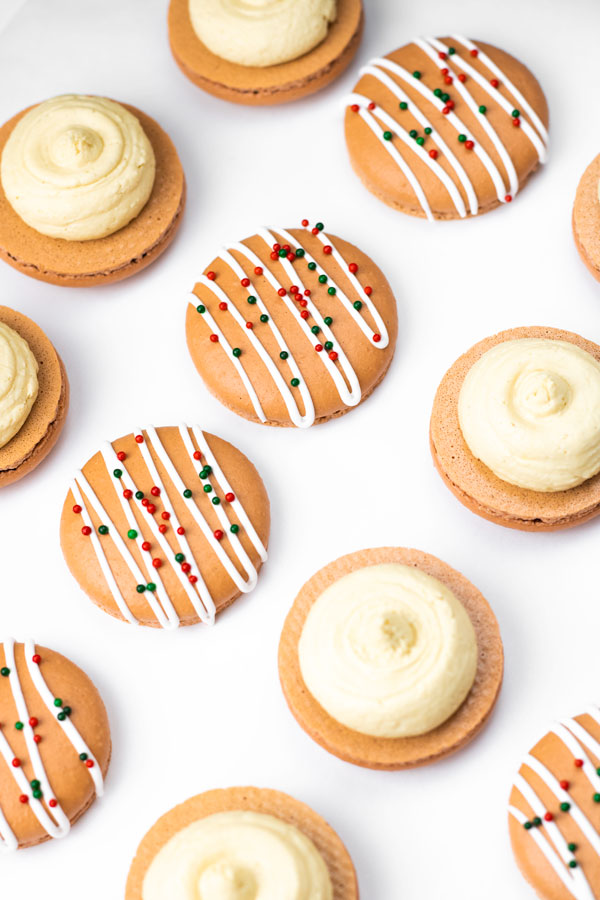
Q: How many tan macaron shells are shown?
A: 12